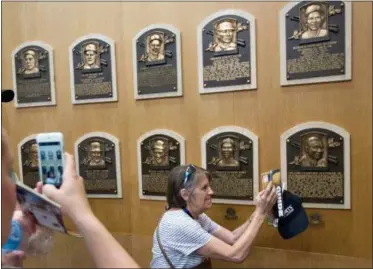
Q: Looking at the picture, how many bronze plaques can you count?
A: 10